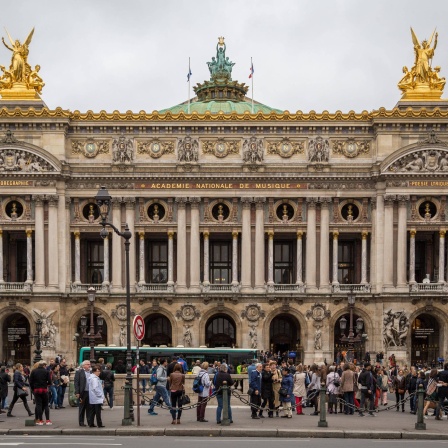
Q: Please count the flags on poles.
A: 2